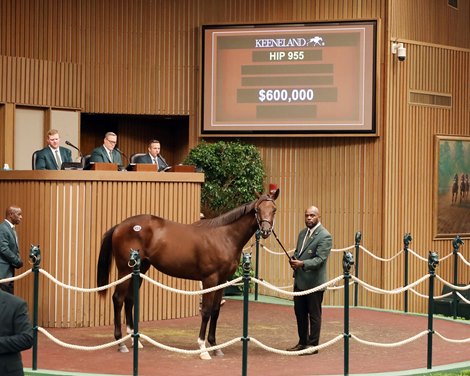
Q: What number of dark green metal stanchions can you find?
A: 9